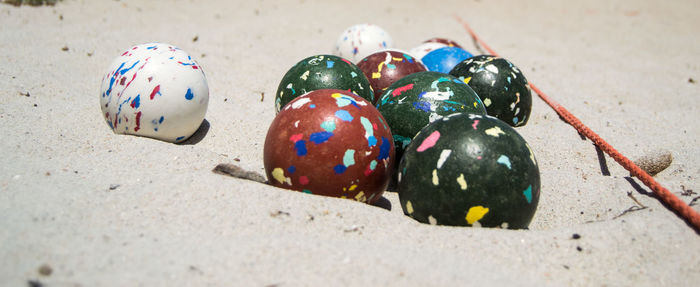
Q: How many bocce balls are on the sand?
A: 11